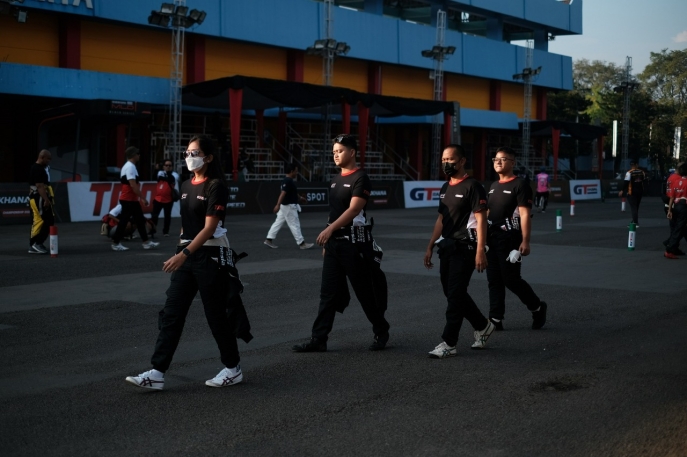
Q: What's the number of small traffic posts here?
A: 5